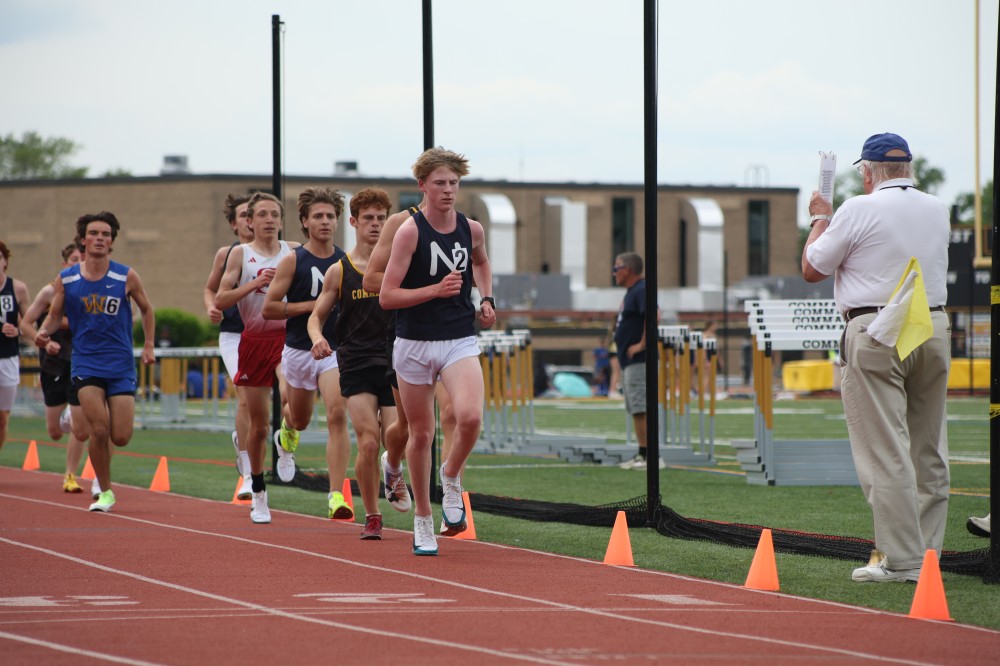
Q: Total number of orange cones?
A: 9